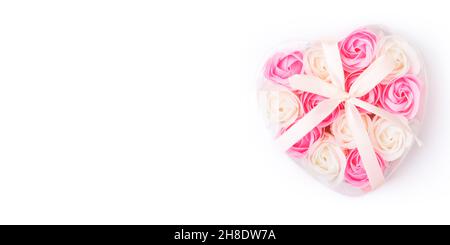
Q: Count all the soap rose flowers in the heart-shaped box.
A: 13